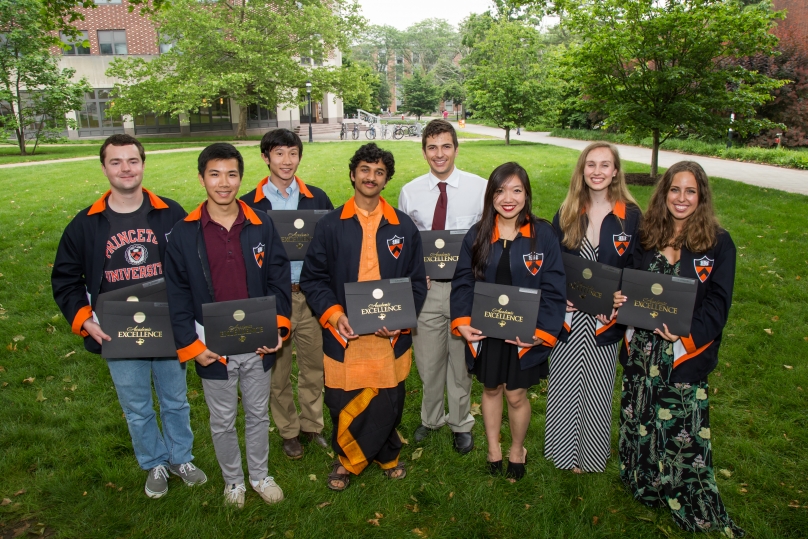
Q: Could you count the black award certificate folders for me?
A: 9